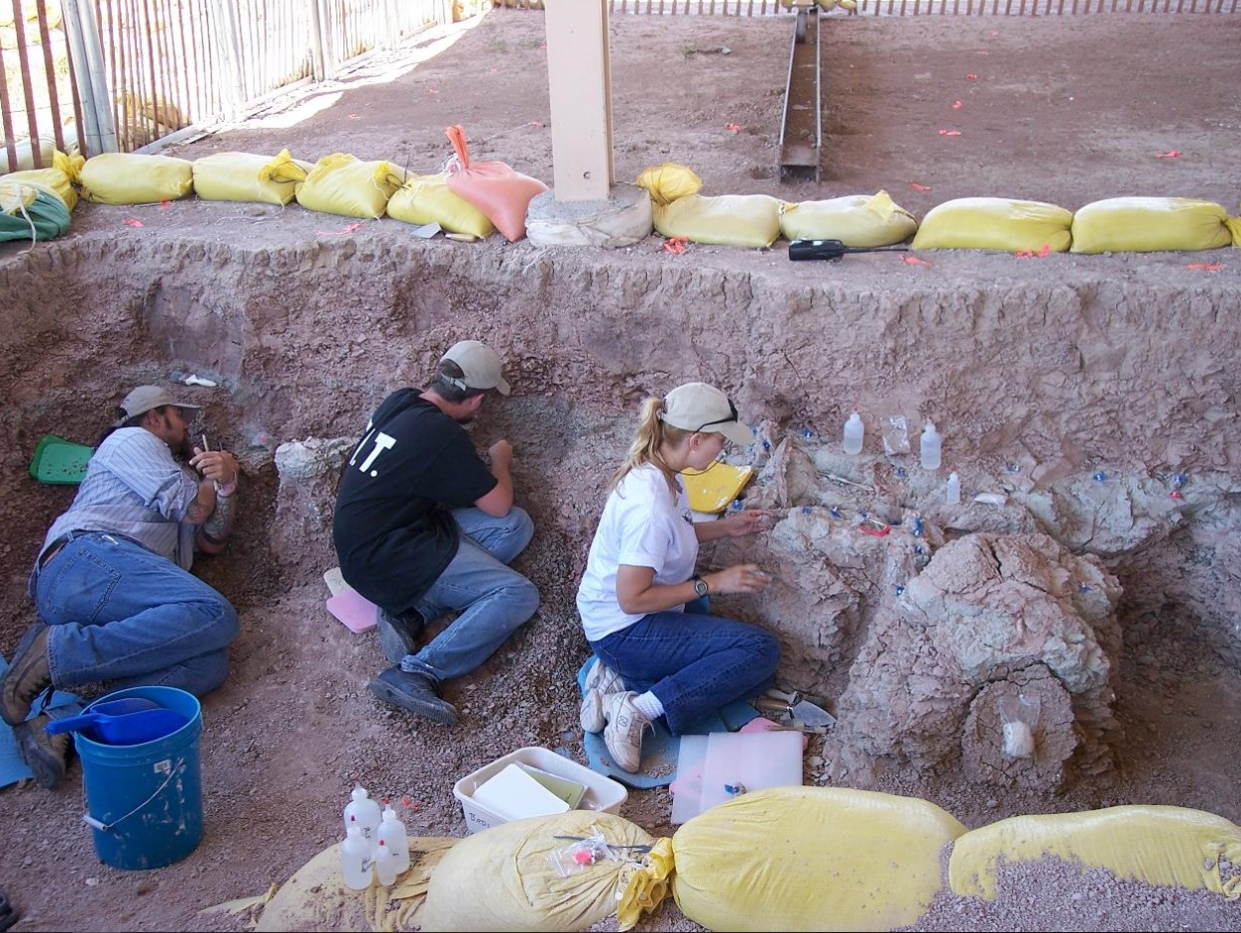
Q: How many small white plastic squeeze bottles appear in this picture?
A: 7